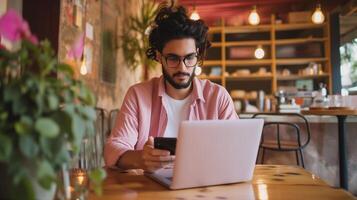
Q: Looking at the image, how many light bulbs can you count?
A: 6